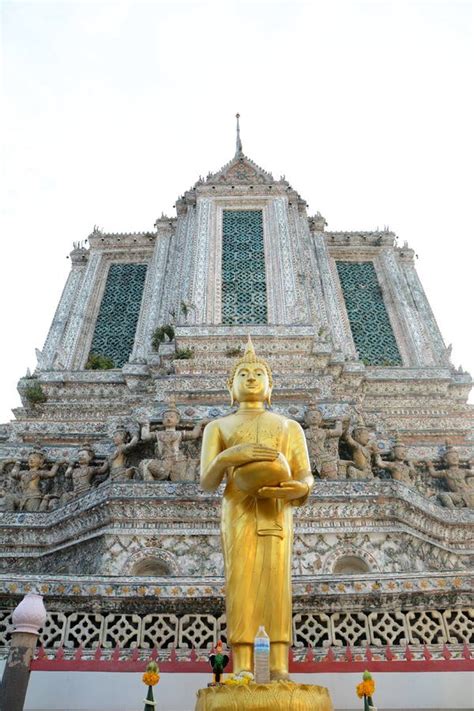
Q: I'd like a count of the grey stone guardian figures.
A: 8